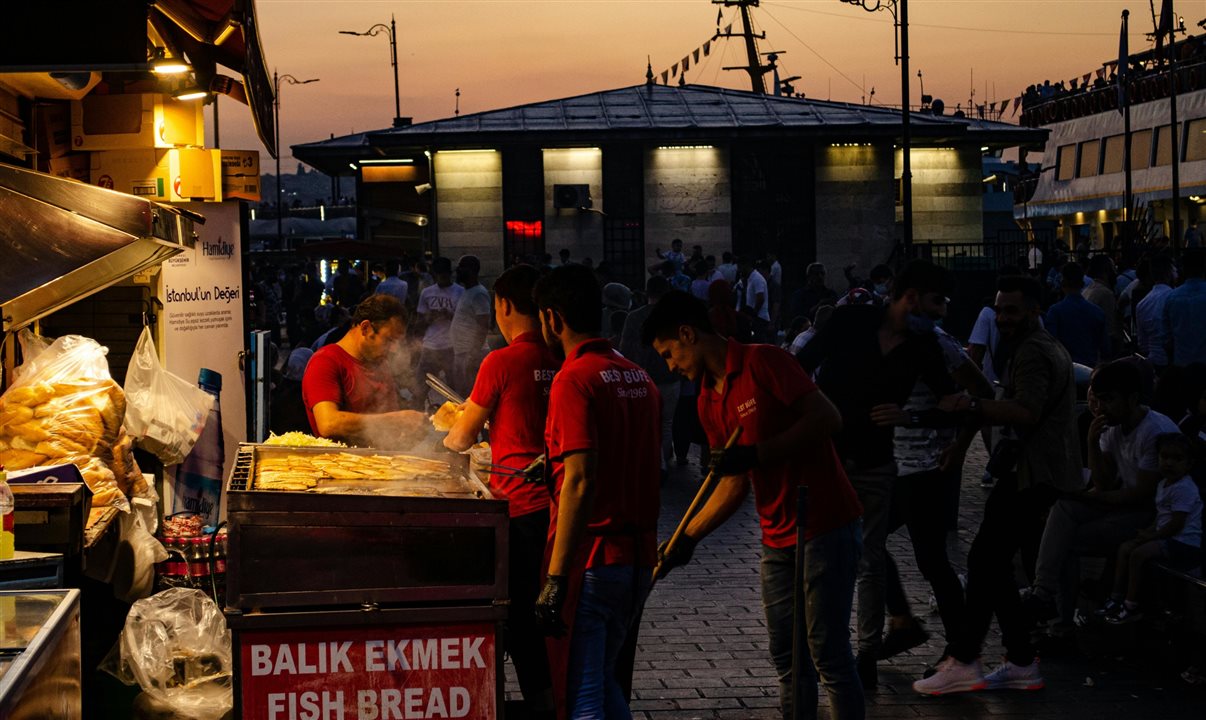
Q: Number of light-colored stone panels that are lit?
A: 5